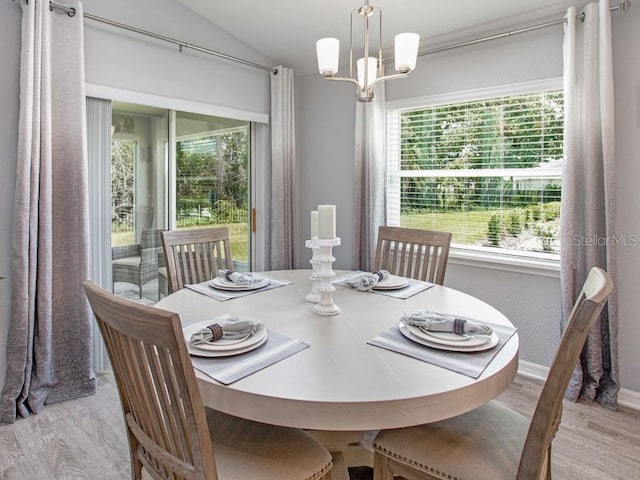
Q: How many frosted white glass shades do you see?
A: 3